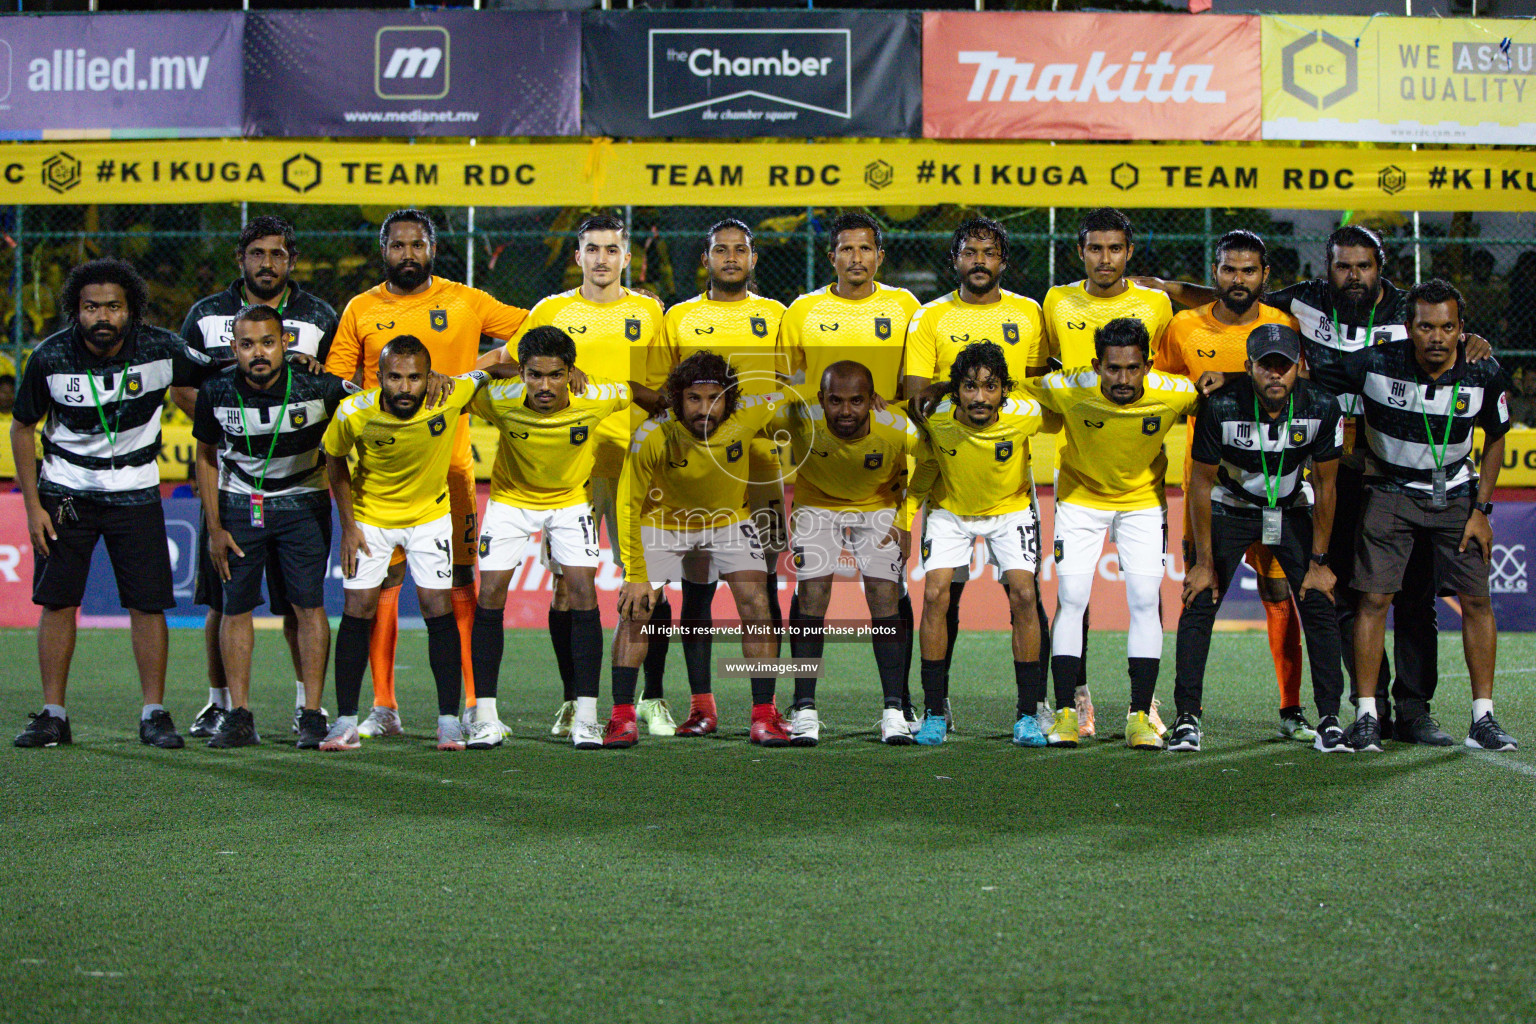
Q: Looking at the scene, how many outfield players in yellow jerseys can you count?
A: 11